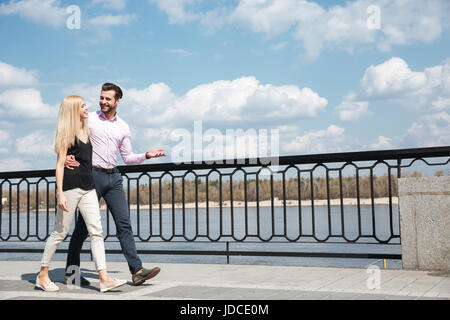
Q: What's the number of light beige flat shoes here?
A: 2